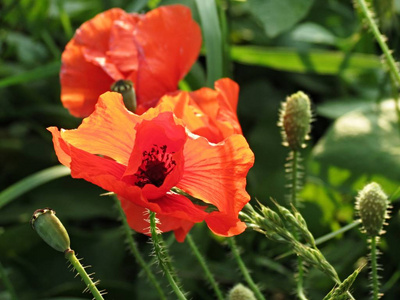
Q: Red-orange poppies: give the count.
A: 3